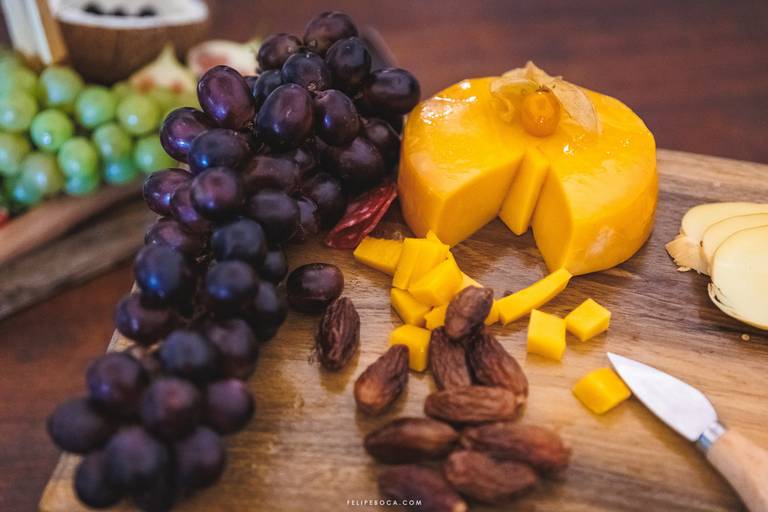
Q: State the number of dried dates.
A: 10